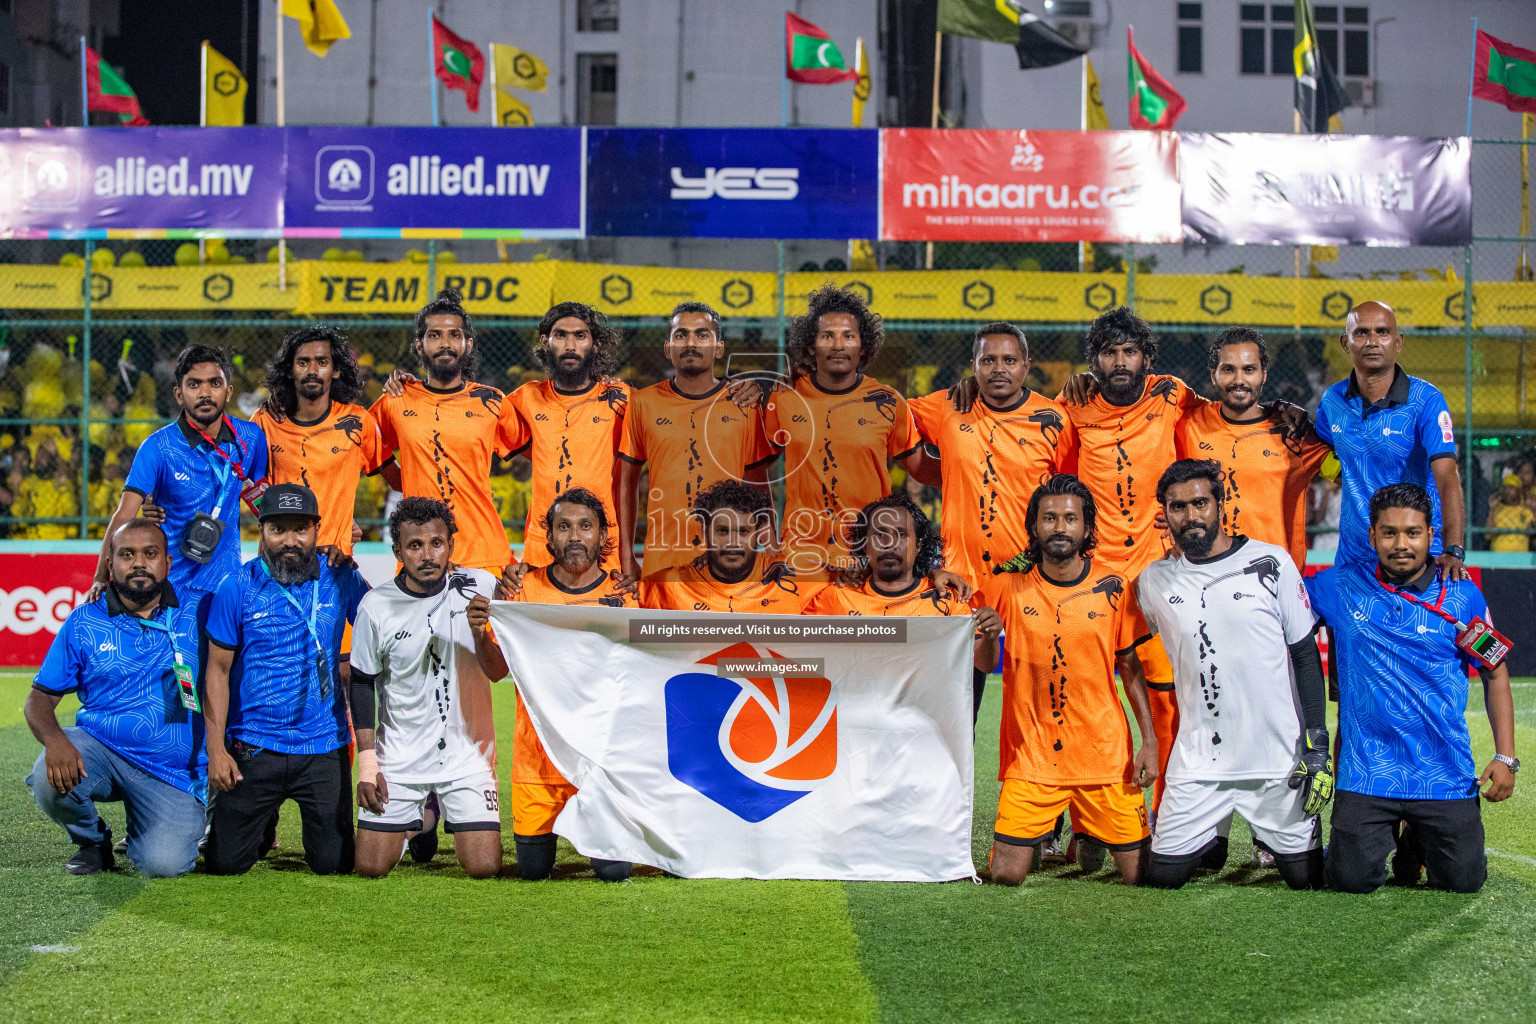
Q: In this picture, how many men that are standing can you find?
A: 10